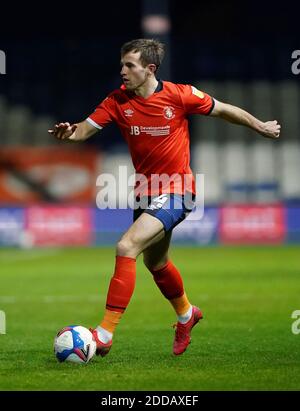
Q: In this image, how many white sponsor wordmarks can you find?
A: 1